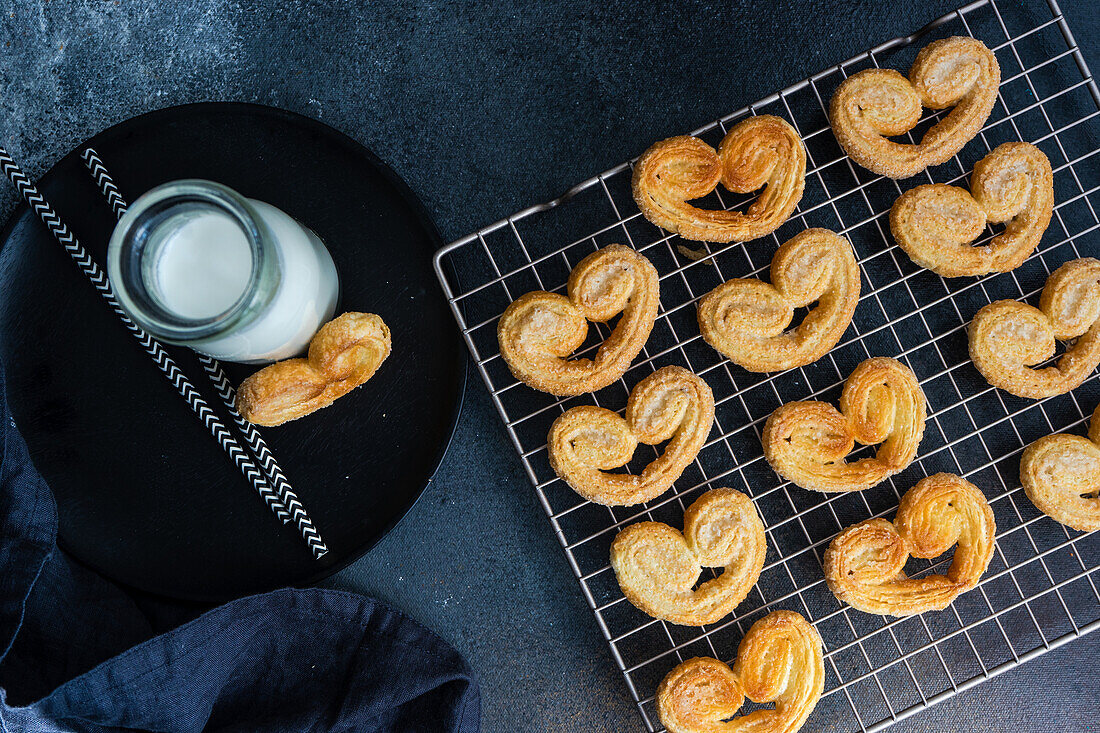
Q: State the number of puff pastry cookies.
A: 13